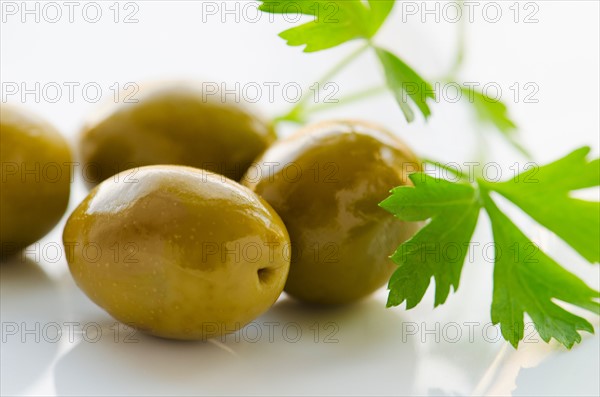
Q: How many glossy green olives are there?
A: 4